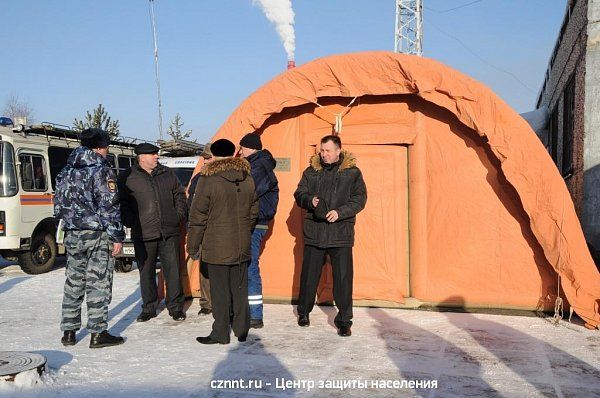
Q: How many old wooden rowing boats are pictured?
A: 0